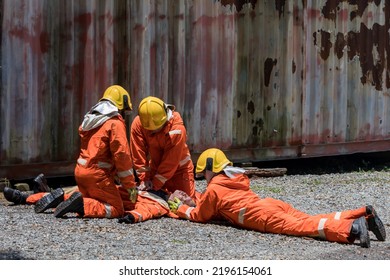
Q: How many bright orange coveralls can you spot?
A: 4